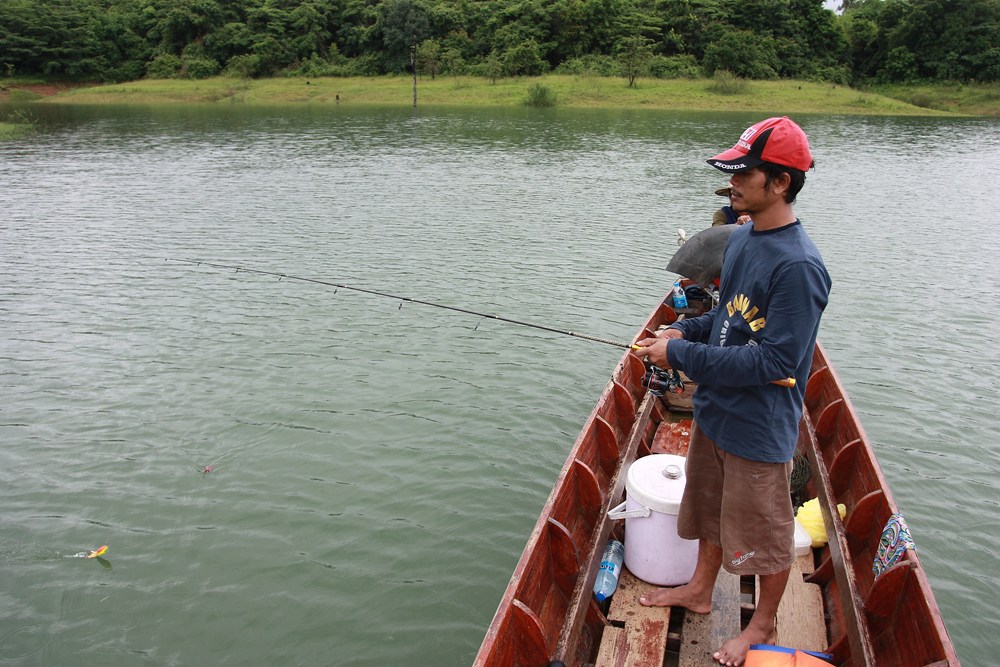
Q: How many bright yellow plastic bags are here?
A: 1